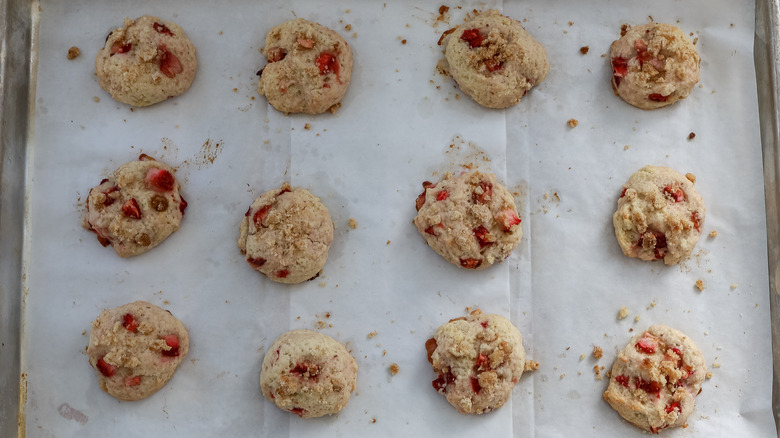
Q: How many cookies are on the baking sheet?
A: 12